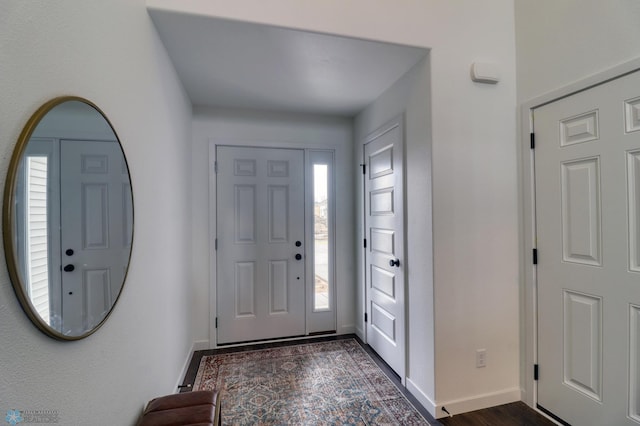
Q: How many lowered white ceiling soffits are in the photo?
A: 1